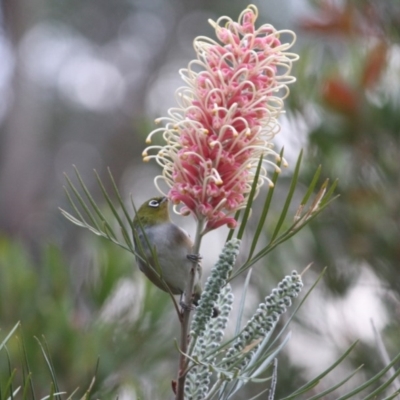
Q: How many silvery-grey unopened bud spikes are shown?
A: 3